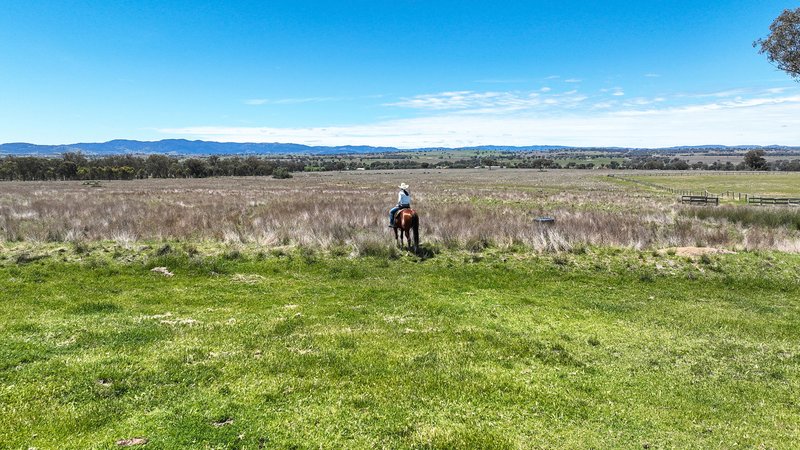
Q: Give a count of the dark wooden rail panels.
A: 2